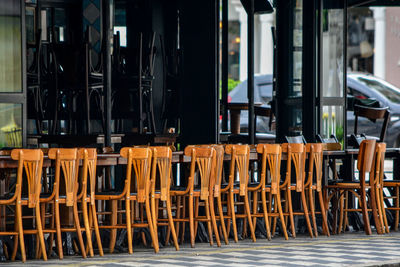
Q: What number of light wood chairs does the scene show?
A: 13